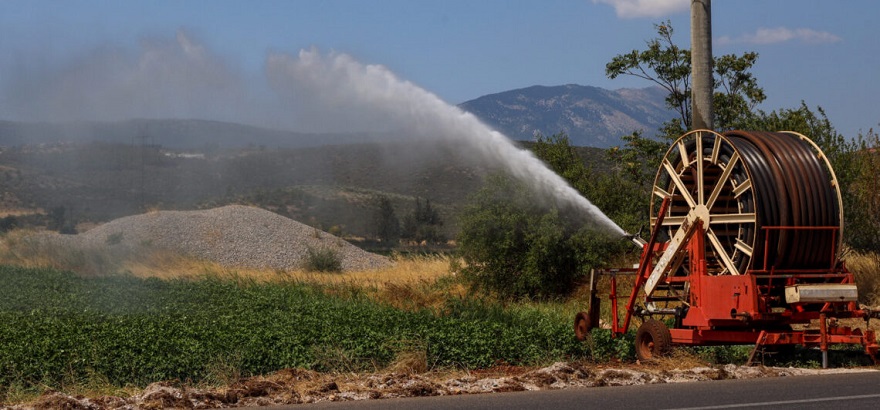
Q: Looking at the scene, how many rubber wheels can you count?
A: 2